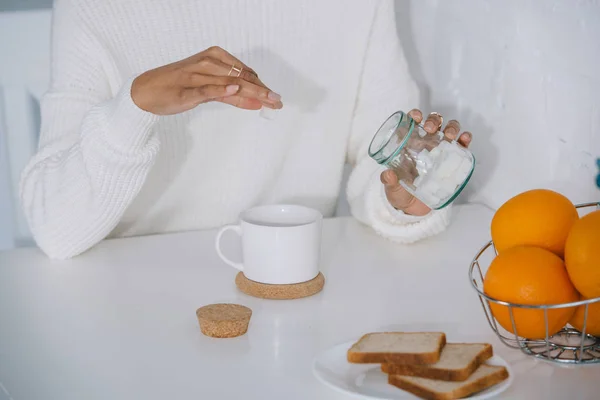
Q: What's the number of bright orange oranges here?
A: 4